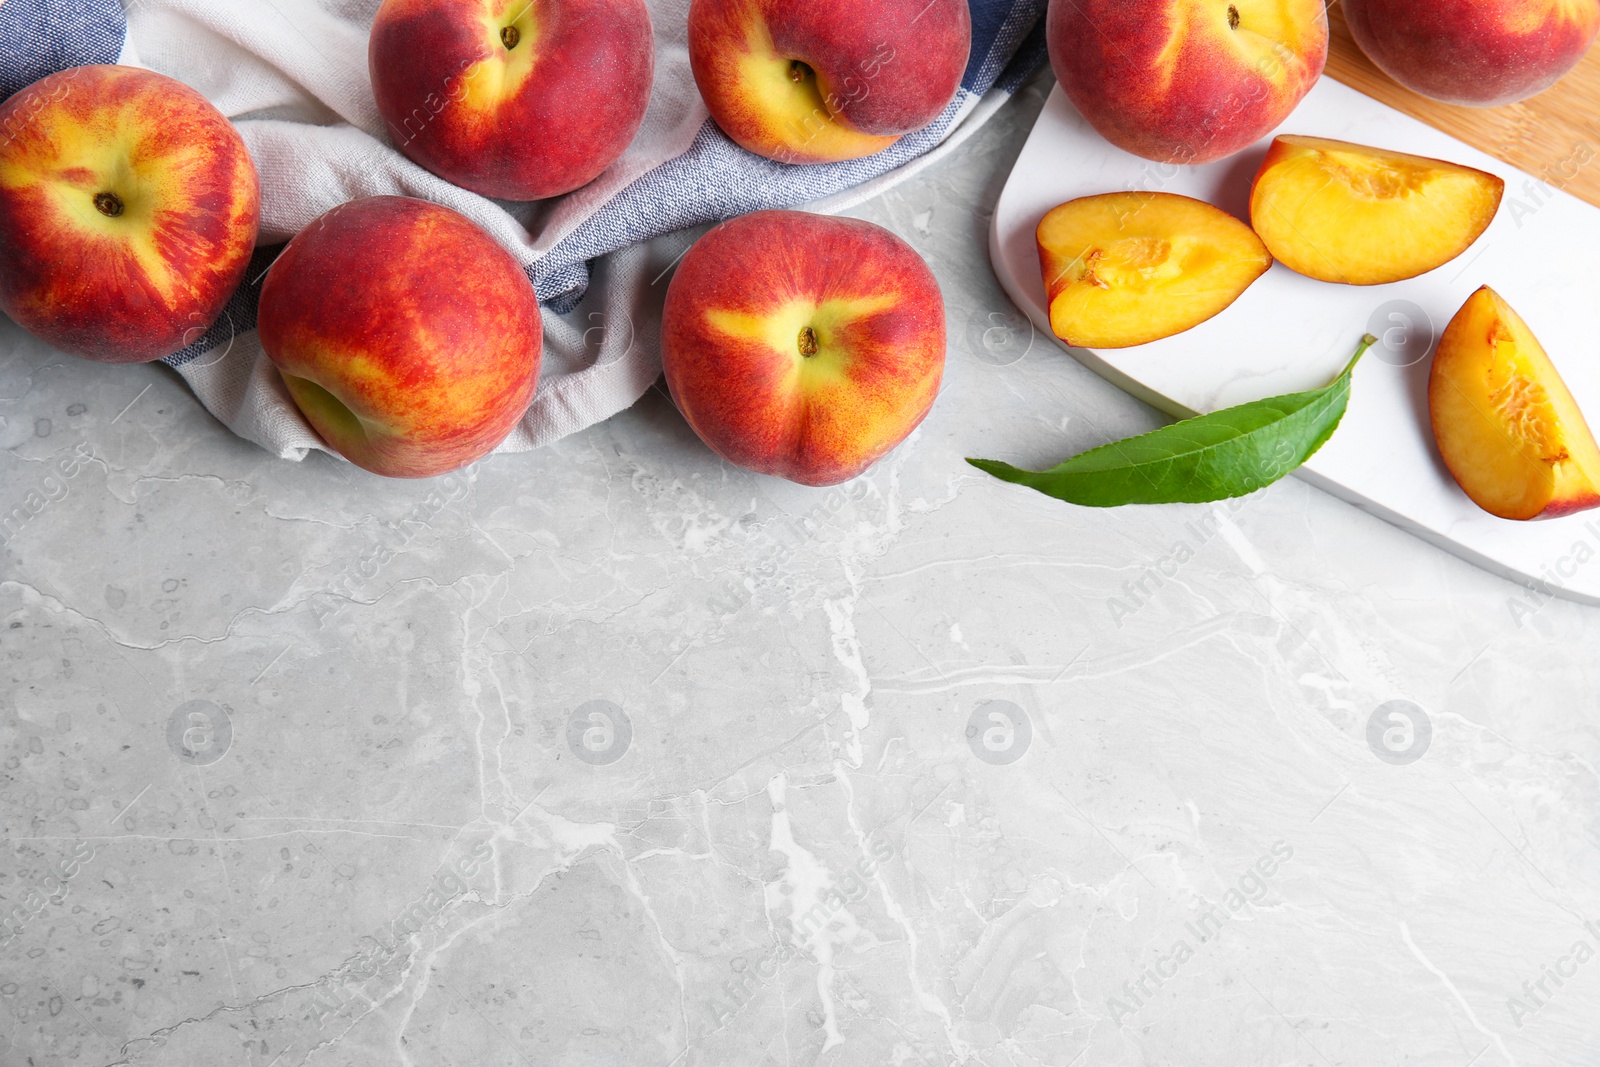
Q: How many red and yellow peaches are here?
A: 7